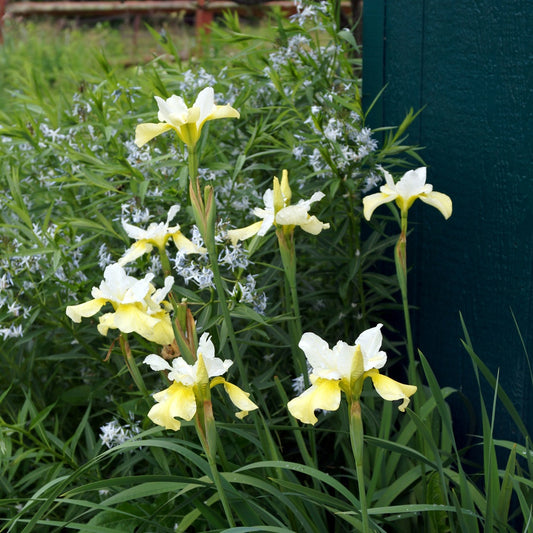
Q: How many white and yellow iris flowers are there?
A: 7